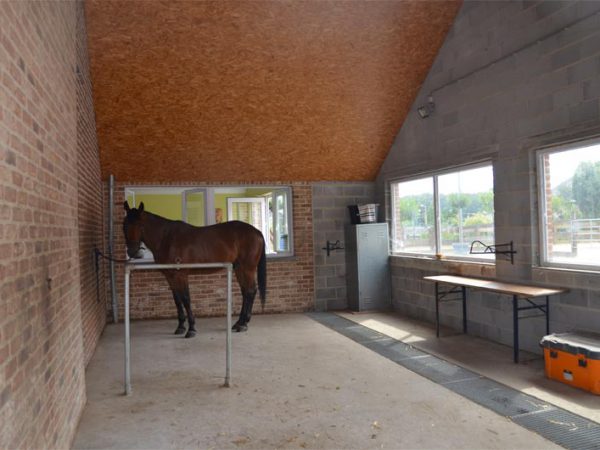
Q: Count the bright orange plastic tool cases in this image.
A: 1